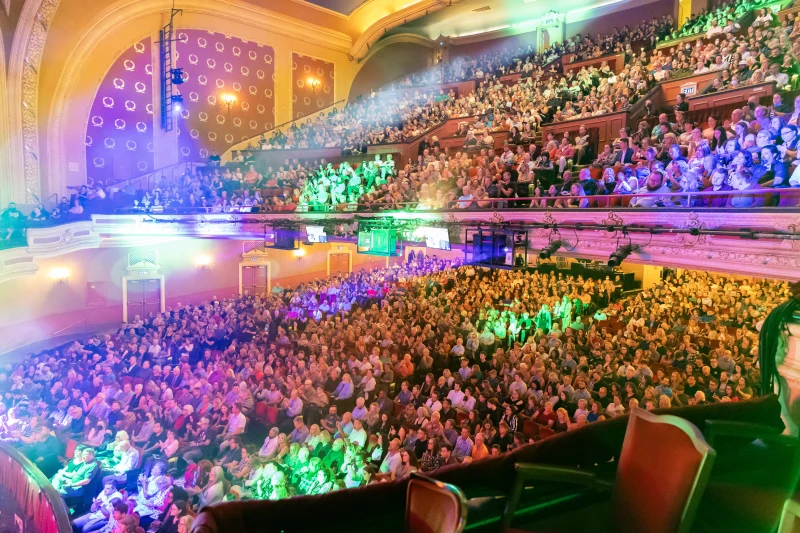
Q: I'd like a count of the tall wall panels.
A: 3